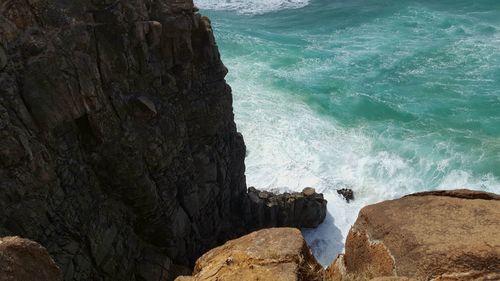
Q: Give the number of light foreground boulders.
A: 3